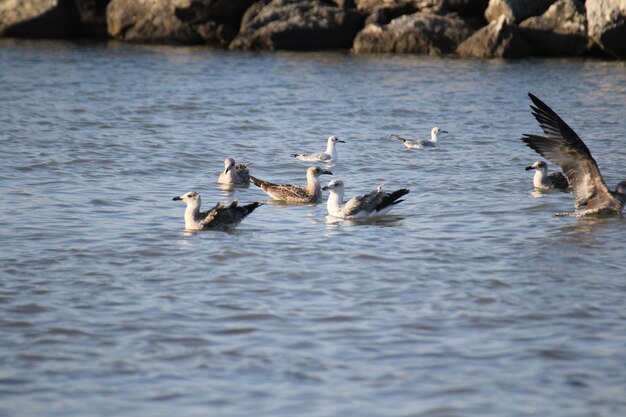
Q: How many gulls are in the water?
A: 8